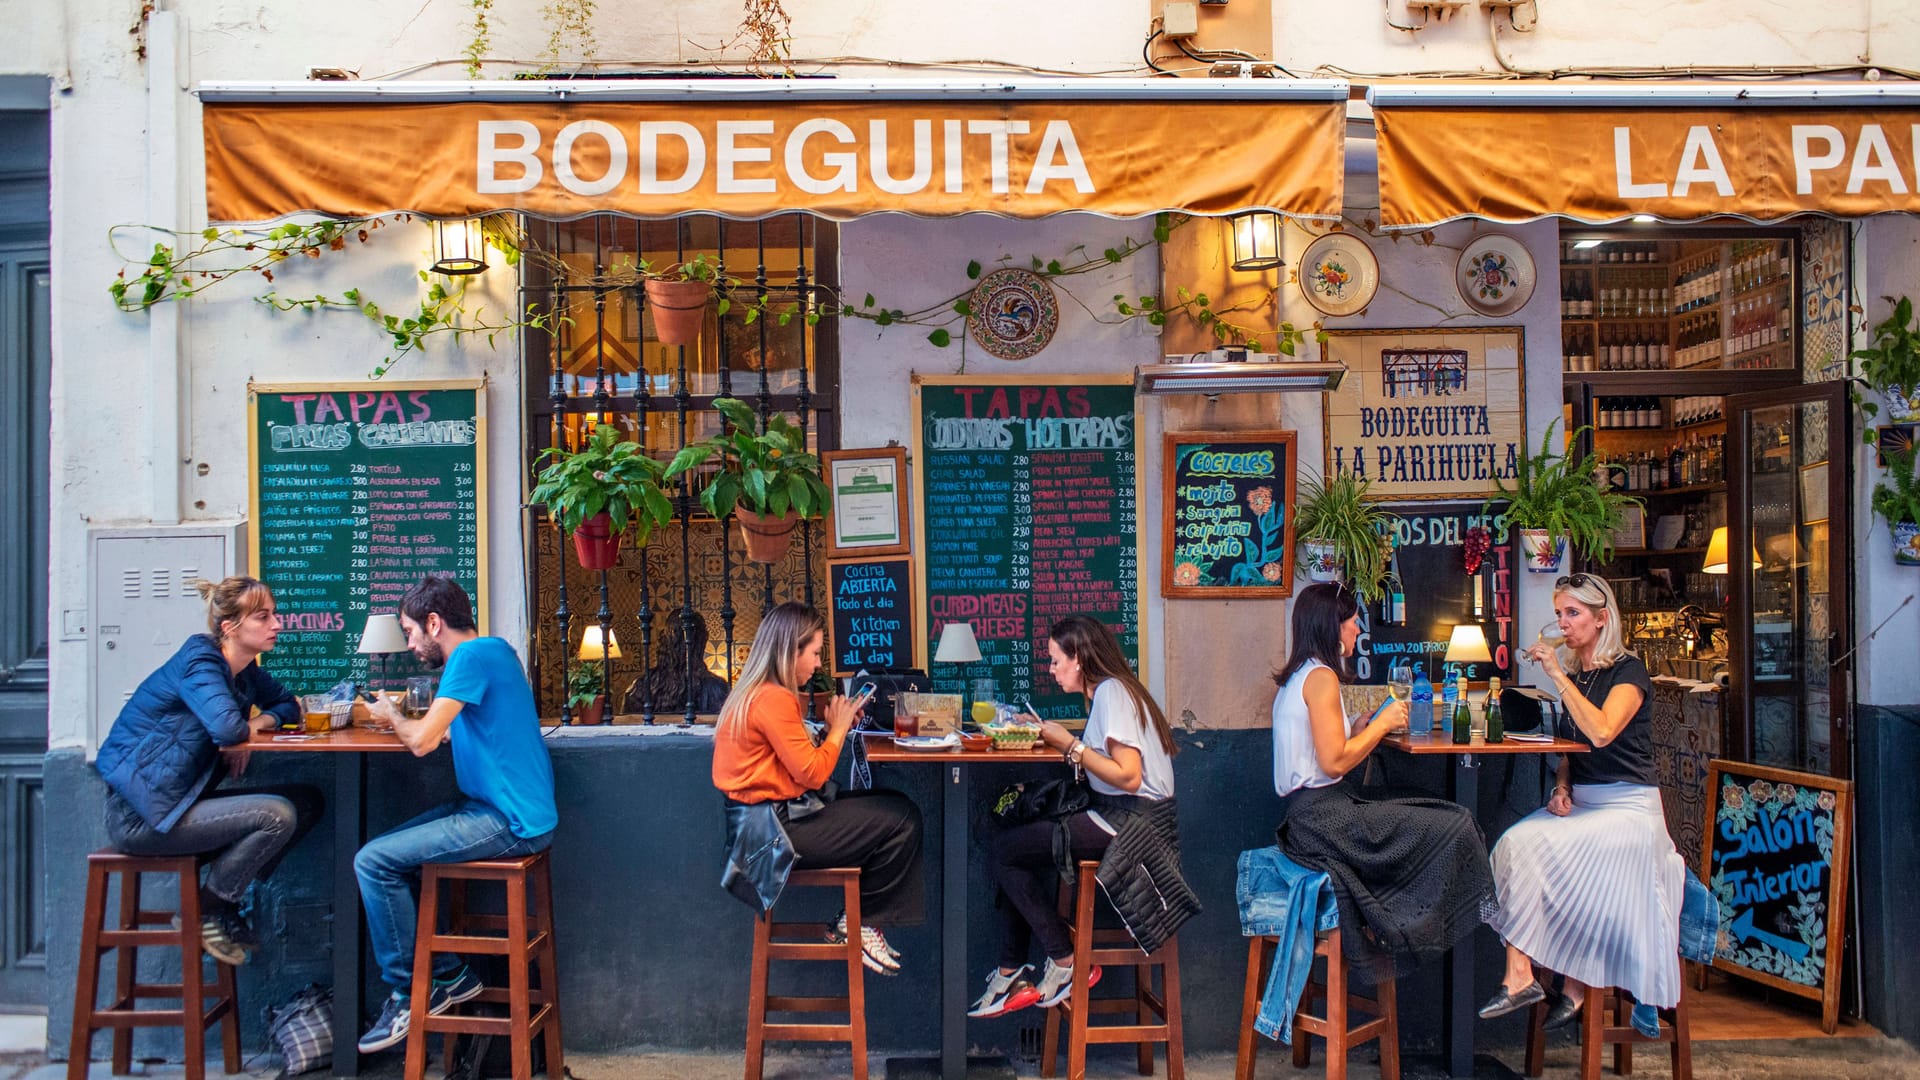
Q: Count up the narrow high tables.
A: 3